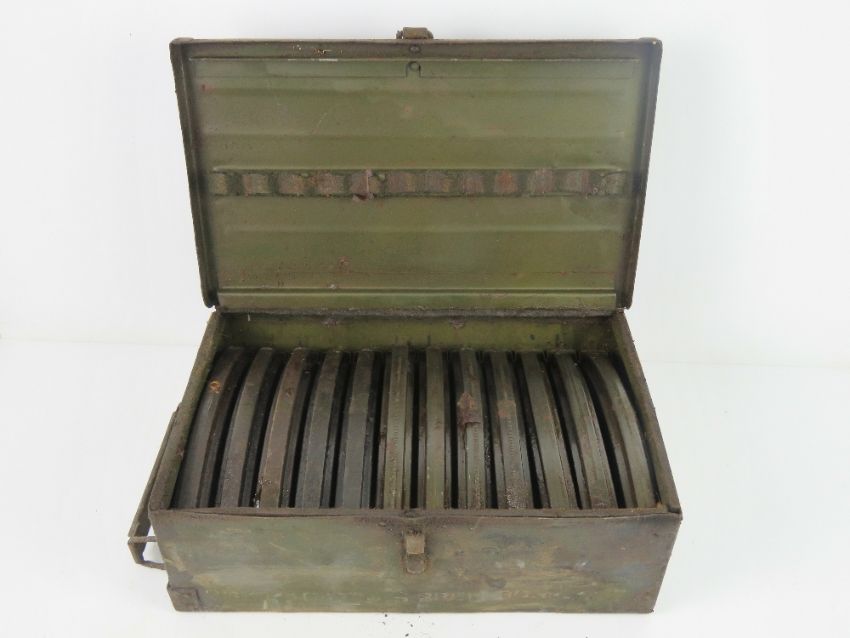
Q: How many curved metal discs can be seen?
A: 12